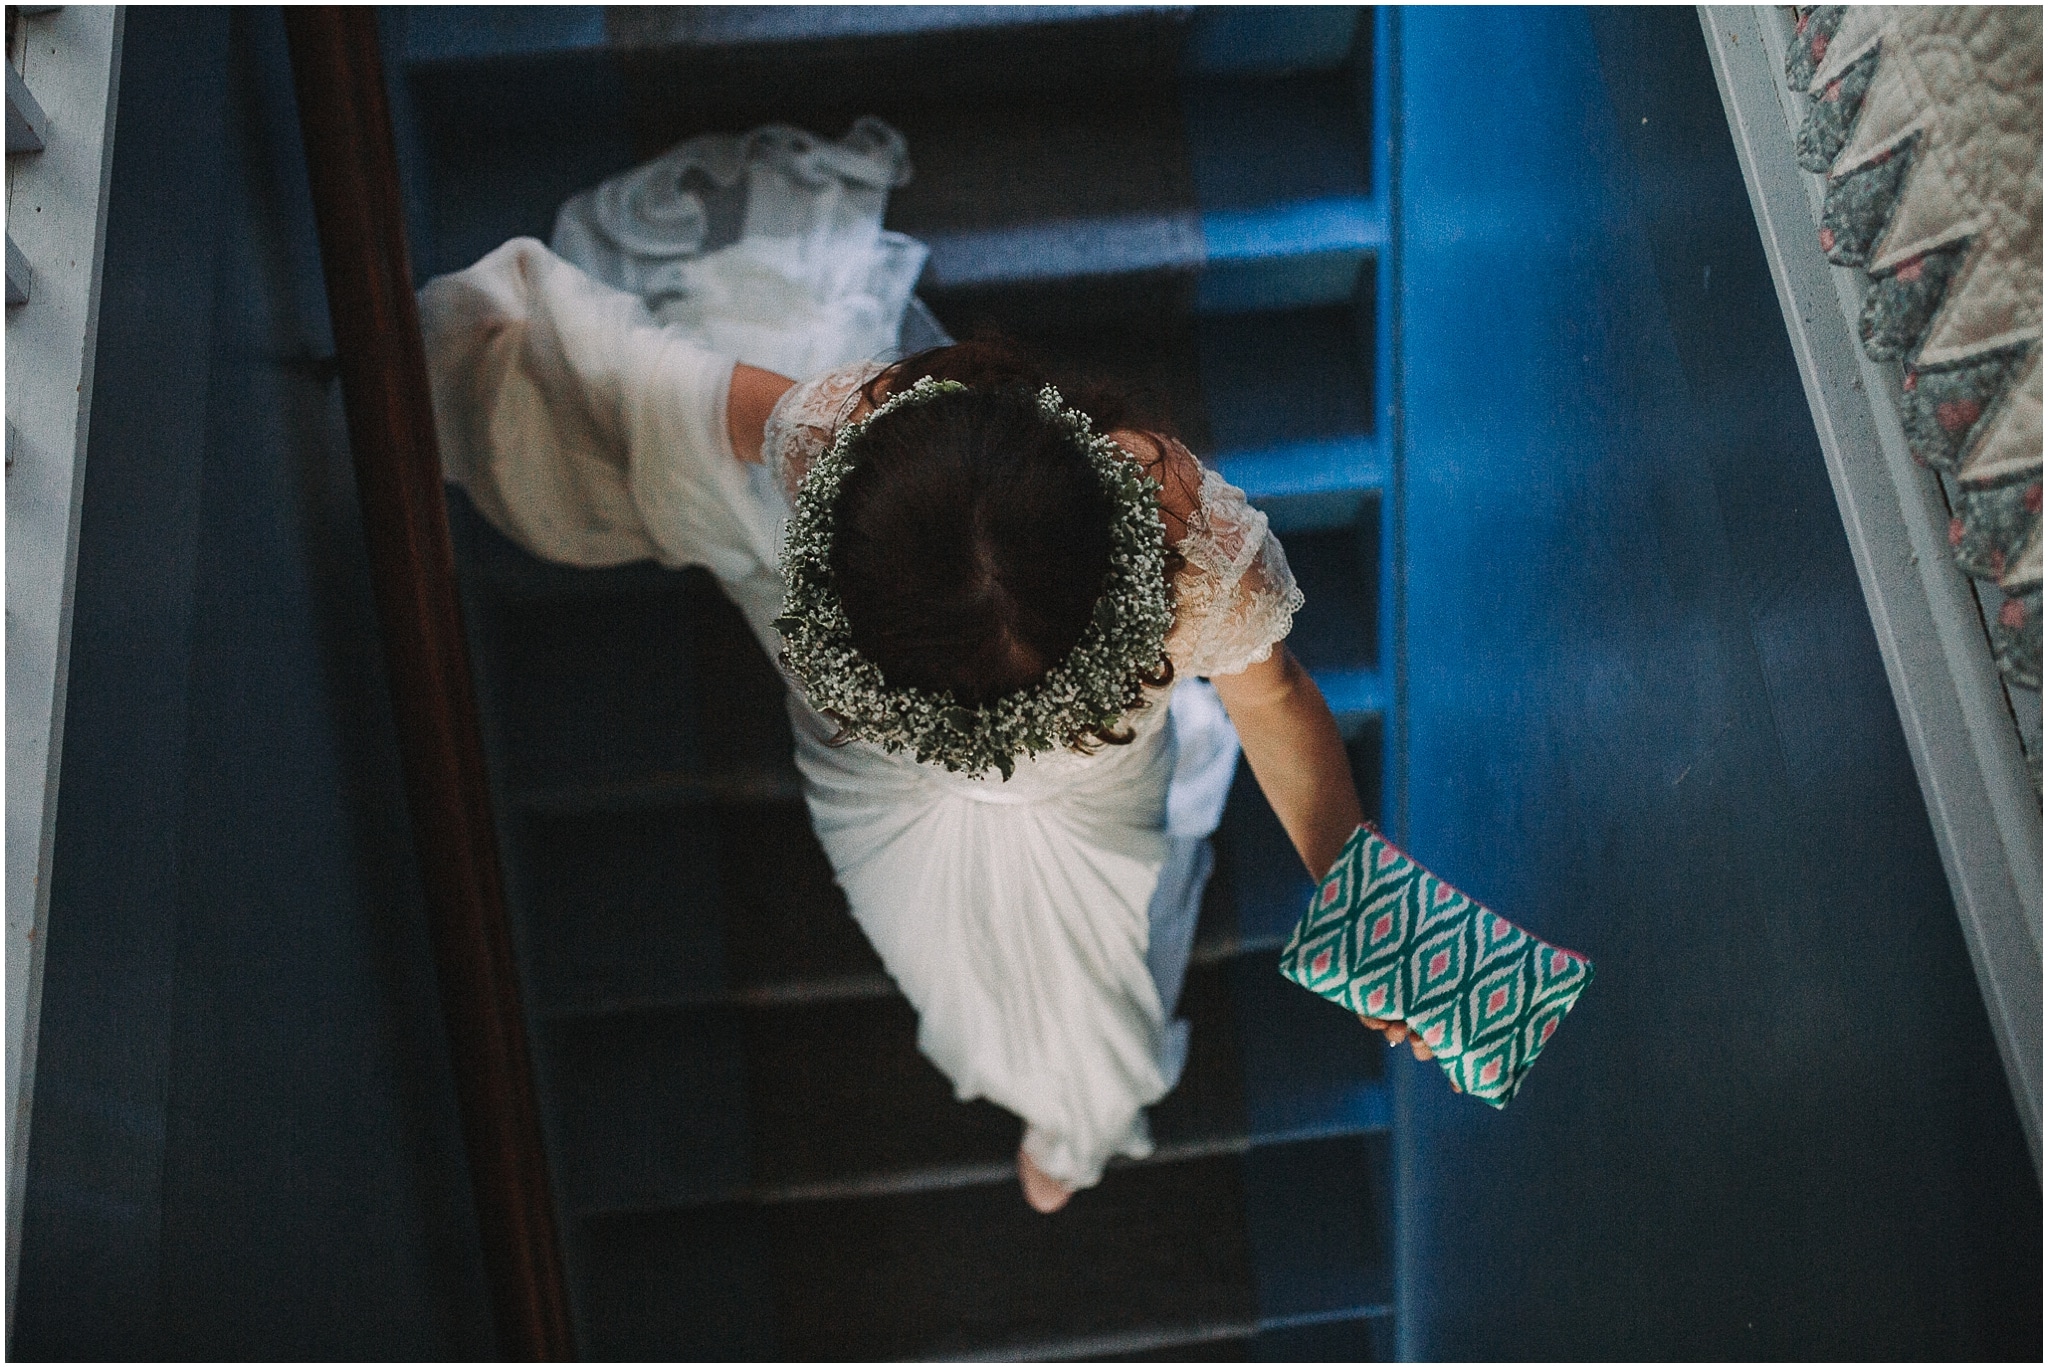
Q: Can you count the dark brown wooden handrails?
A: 1